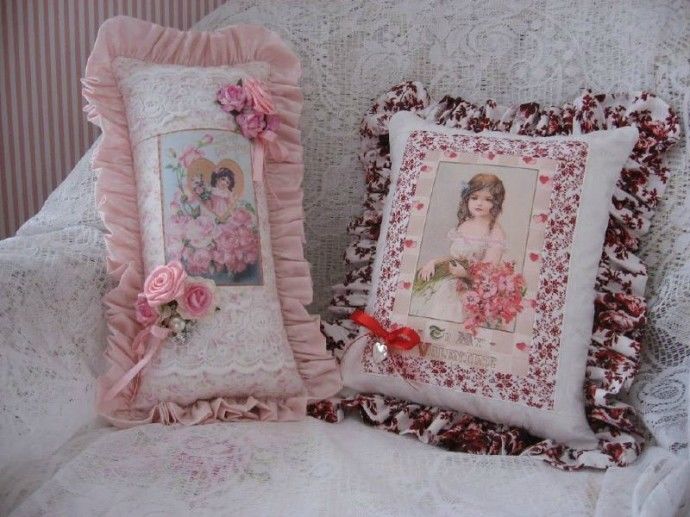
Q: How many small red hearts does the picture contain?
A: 12